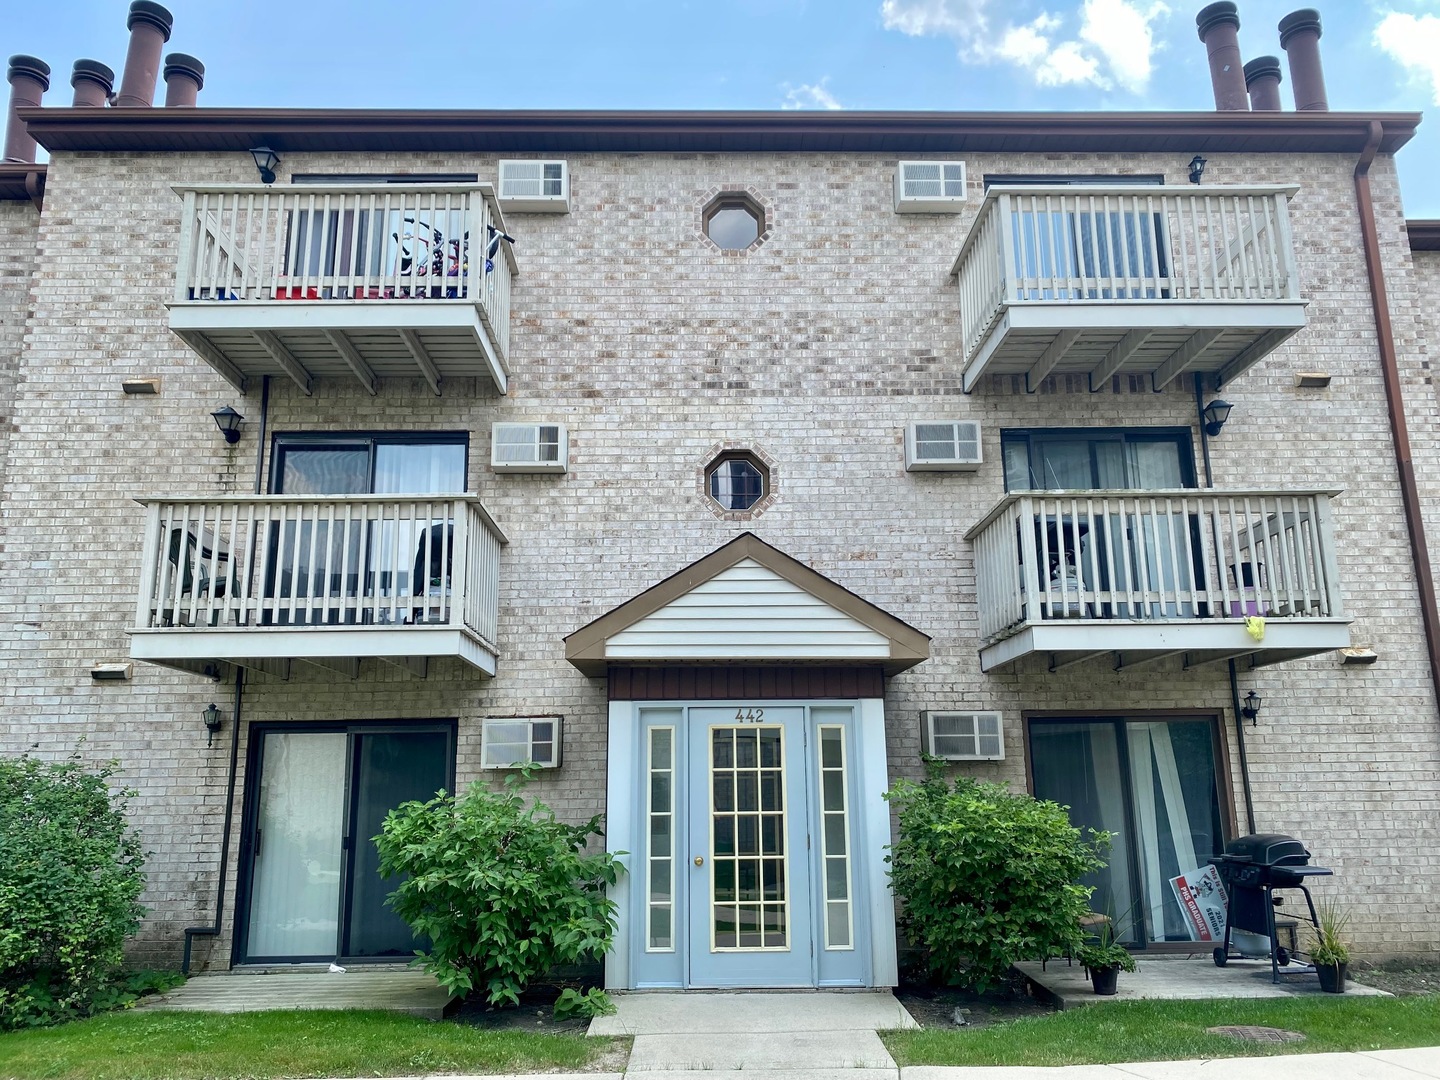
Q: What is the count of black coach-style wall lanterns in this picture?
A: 6